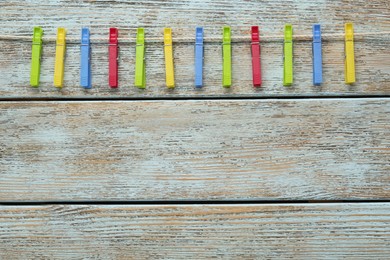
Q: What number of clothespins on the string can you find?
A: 12